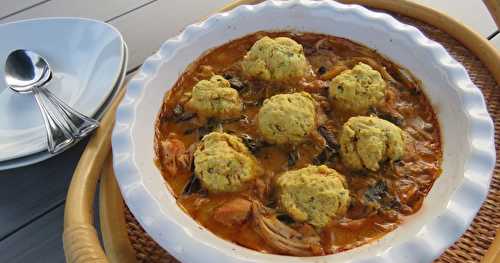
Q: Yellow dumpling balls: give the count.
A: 7